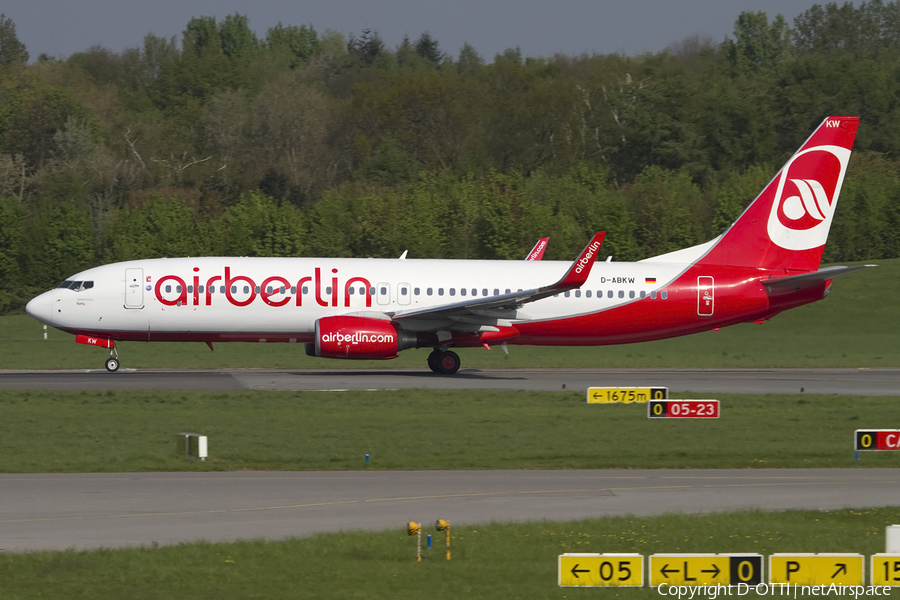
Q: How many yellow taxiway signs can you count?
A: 5